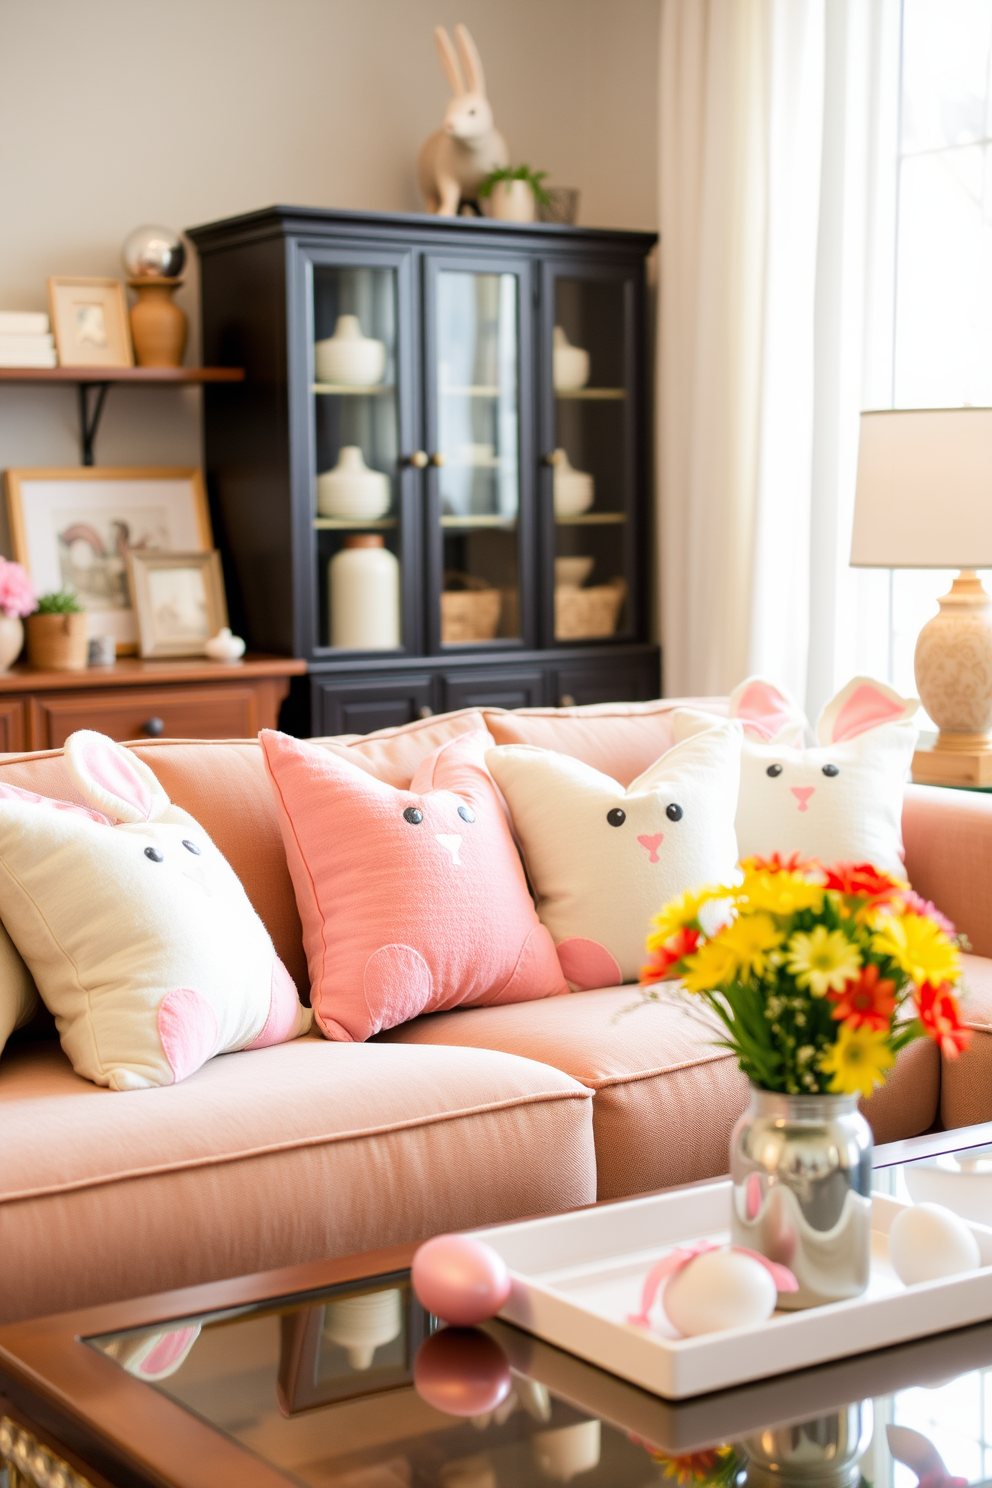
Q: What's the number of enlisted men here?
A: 0